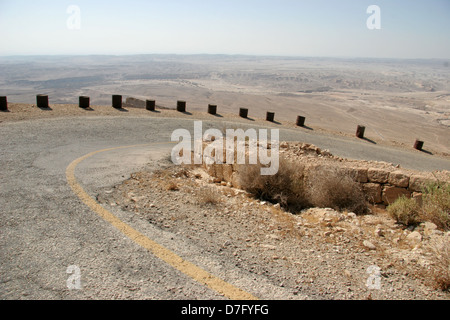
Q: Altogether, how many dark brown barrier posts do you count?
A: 12